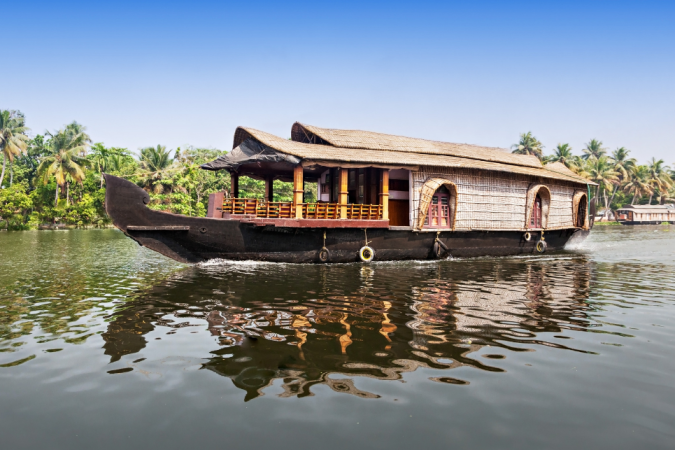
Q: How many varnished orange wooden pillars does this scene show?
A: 3